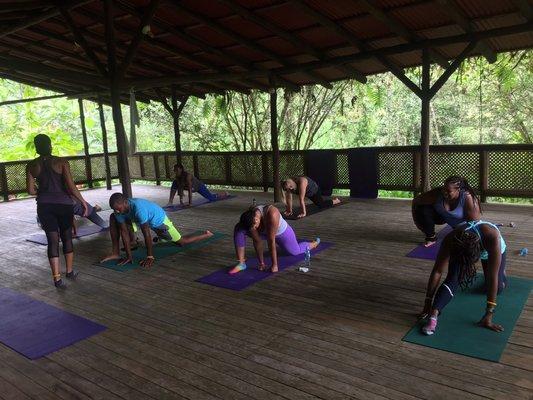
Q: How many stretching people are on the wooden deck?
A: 7